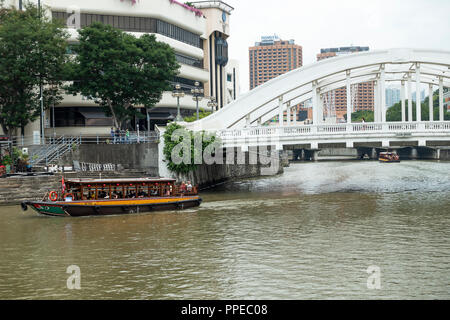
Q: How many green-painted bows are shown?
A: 1